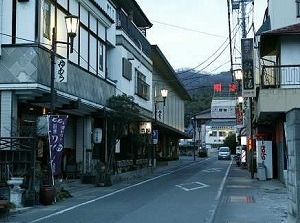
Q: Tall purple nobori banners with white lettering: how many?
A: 1